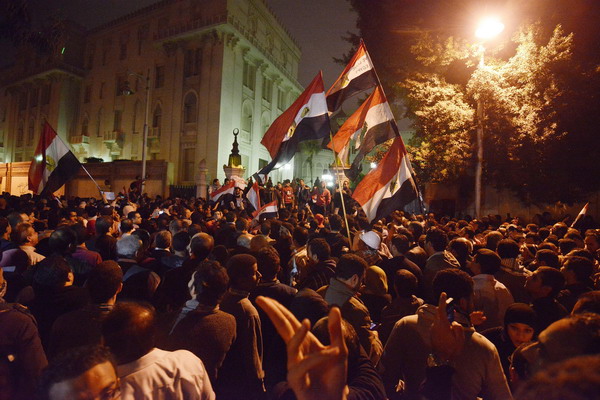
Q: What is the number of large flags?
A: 5